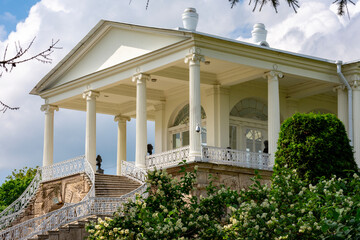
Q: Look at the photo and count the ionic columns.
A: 8